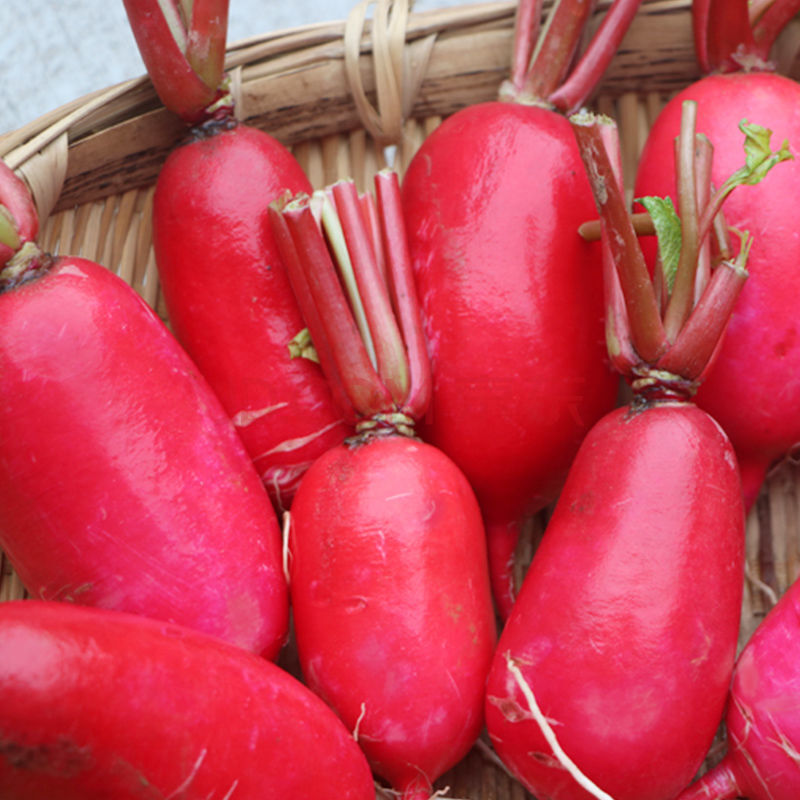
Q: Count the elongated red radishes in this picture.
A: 8